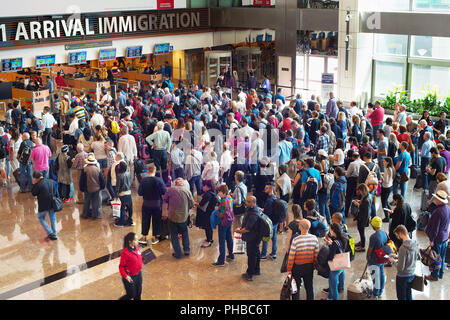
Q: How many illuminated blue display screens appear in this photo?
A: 6